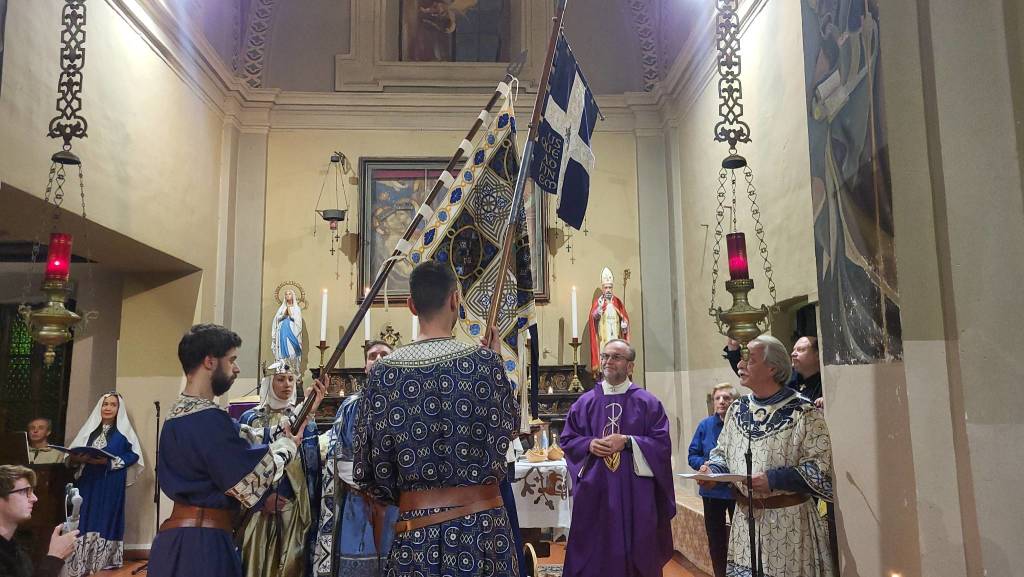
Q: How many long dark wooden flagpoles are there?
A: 2